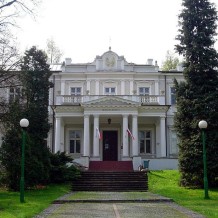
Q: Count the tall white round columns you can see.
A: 6